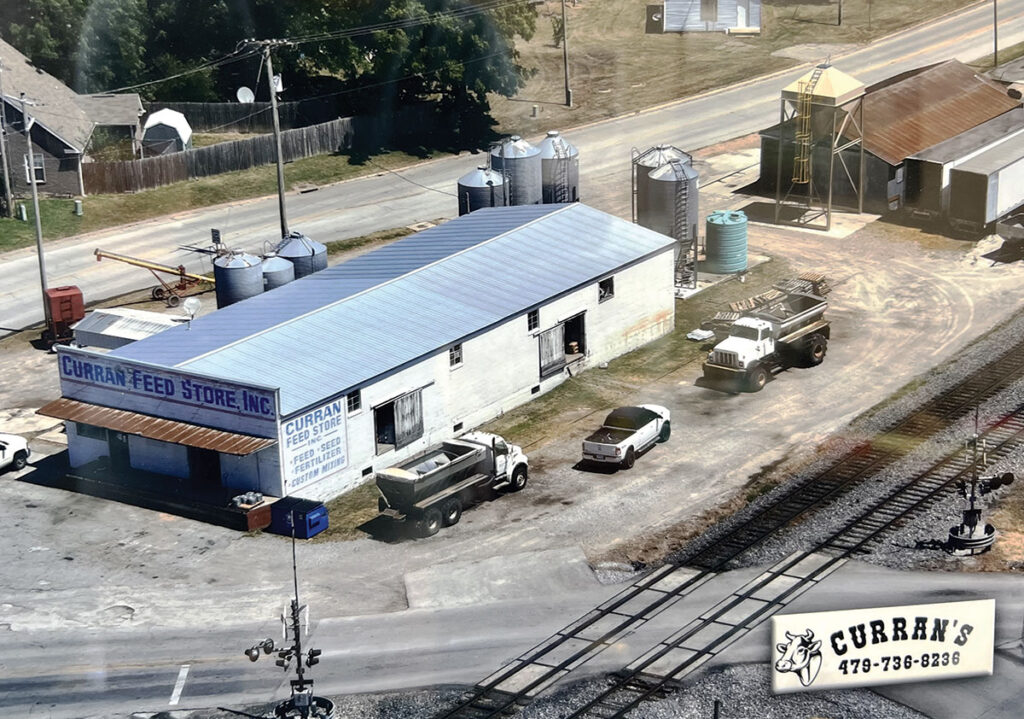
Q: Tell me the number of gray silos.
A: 8